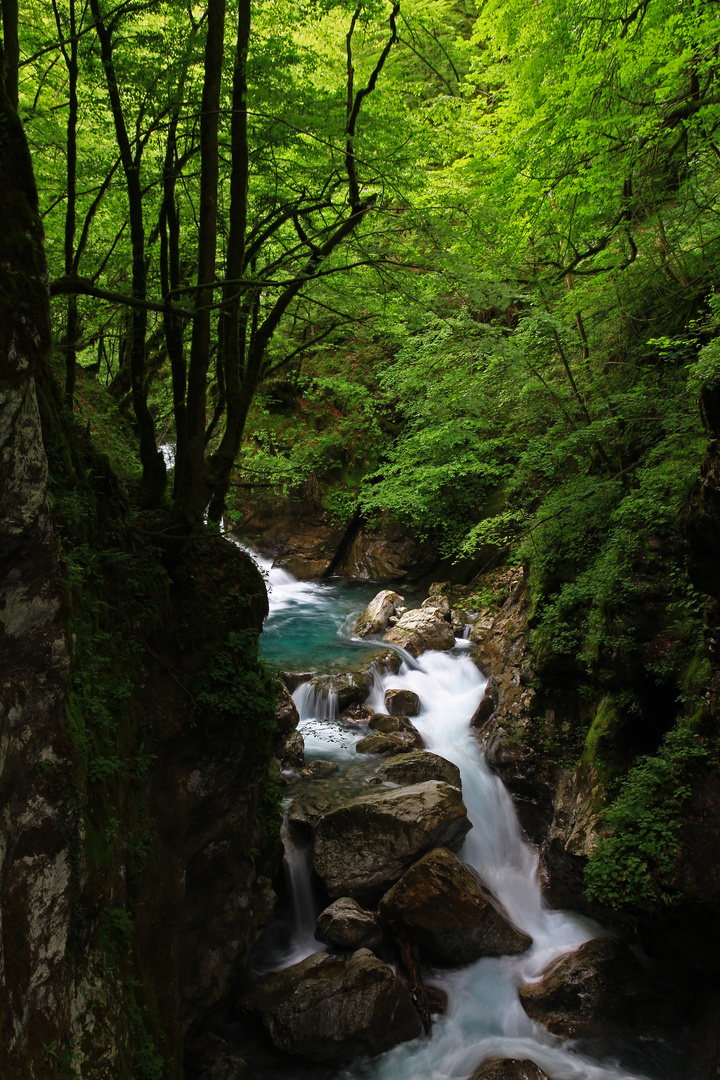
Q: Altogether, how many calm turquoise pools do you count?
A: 1